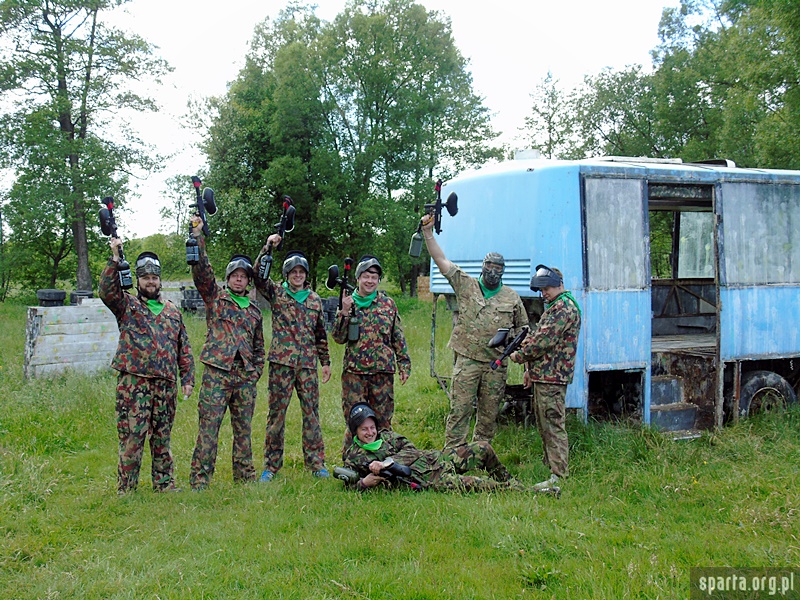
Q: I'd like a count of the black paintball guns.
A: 7